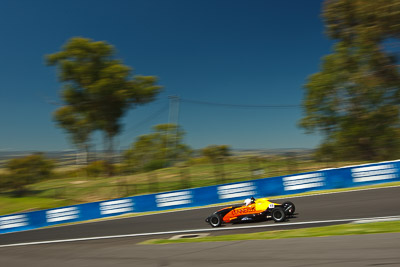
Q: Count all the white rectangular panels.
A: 7